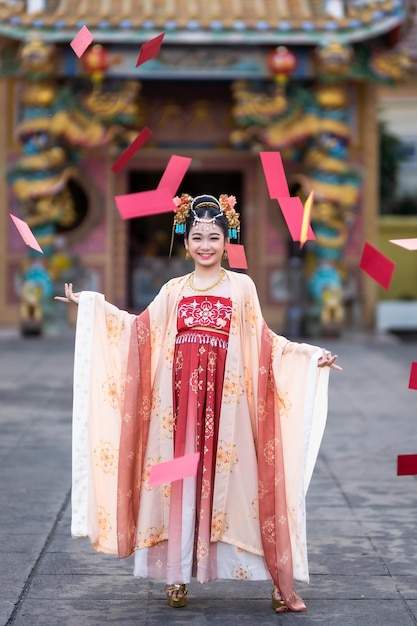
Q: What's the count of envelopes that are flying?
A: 15